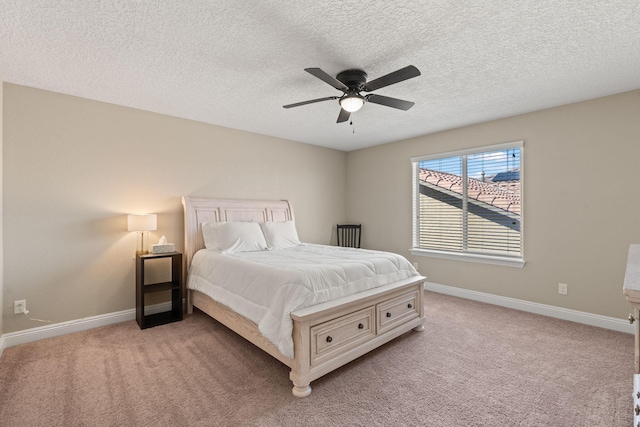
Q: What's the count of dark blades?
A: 5